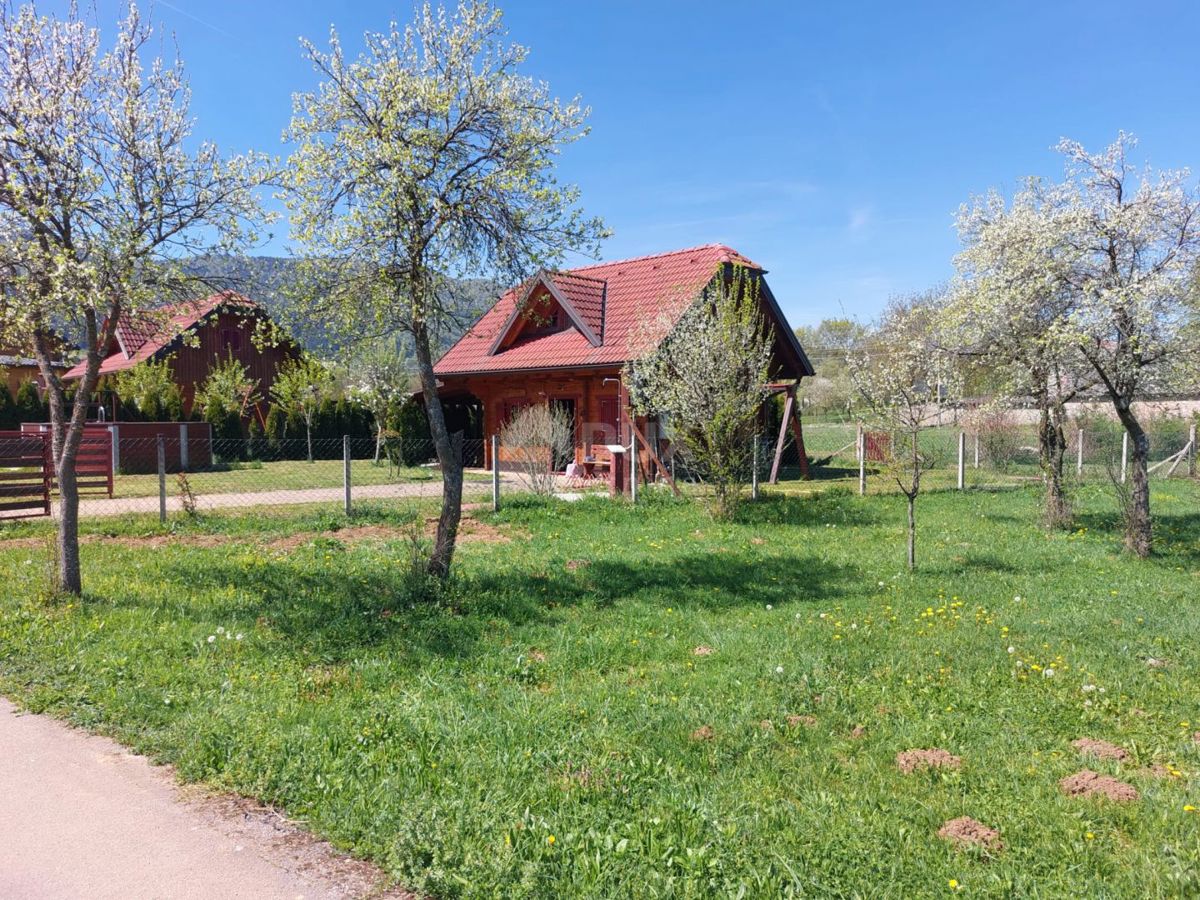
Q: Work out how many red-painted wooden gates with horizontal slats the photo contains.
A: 2